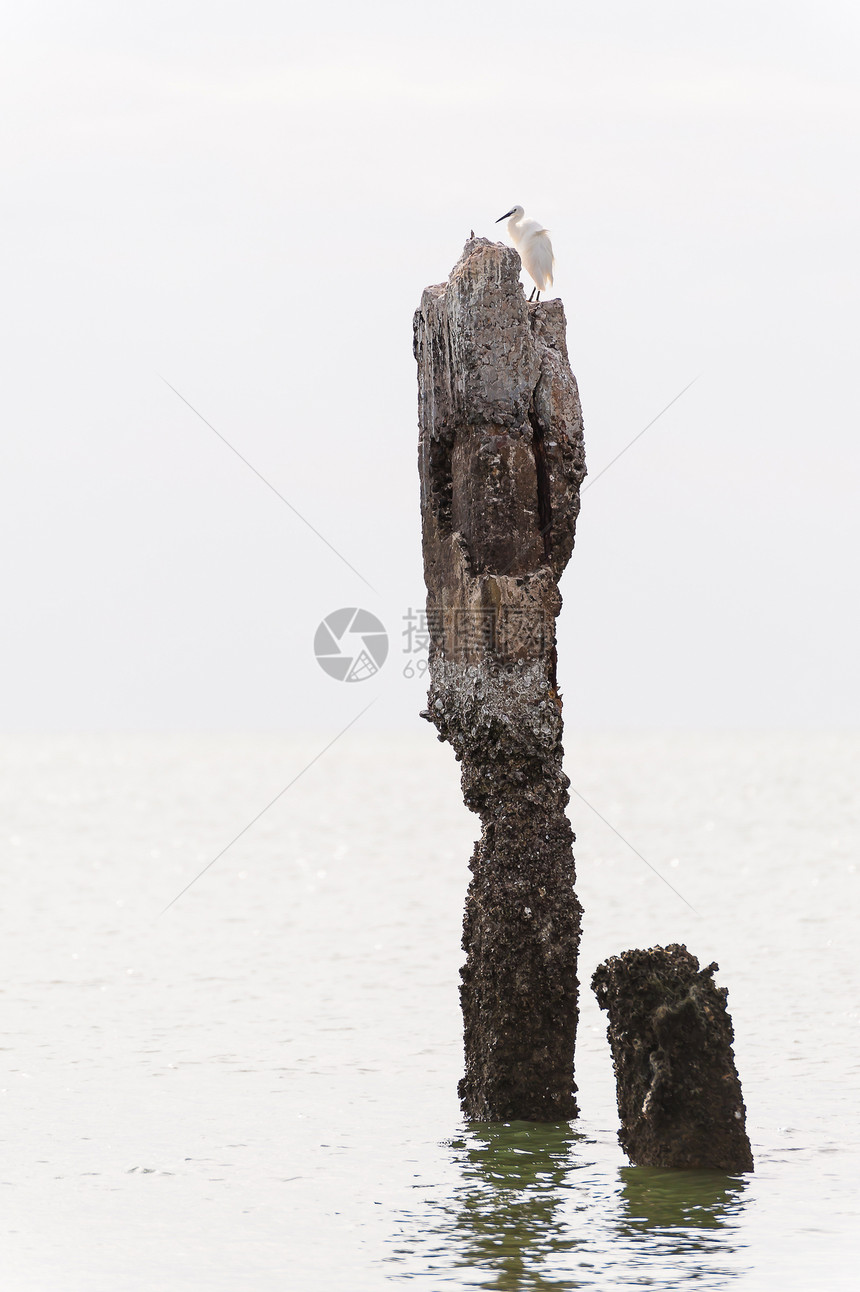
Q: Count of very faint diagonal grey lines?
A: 4